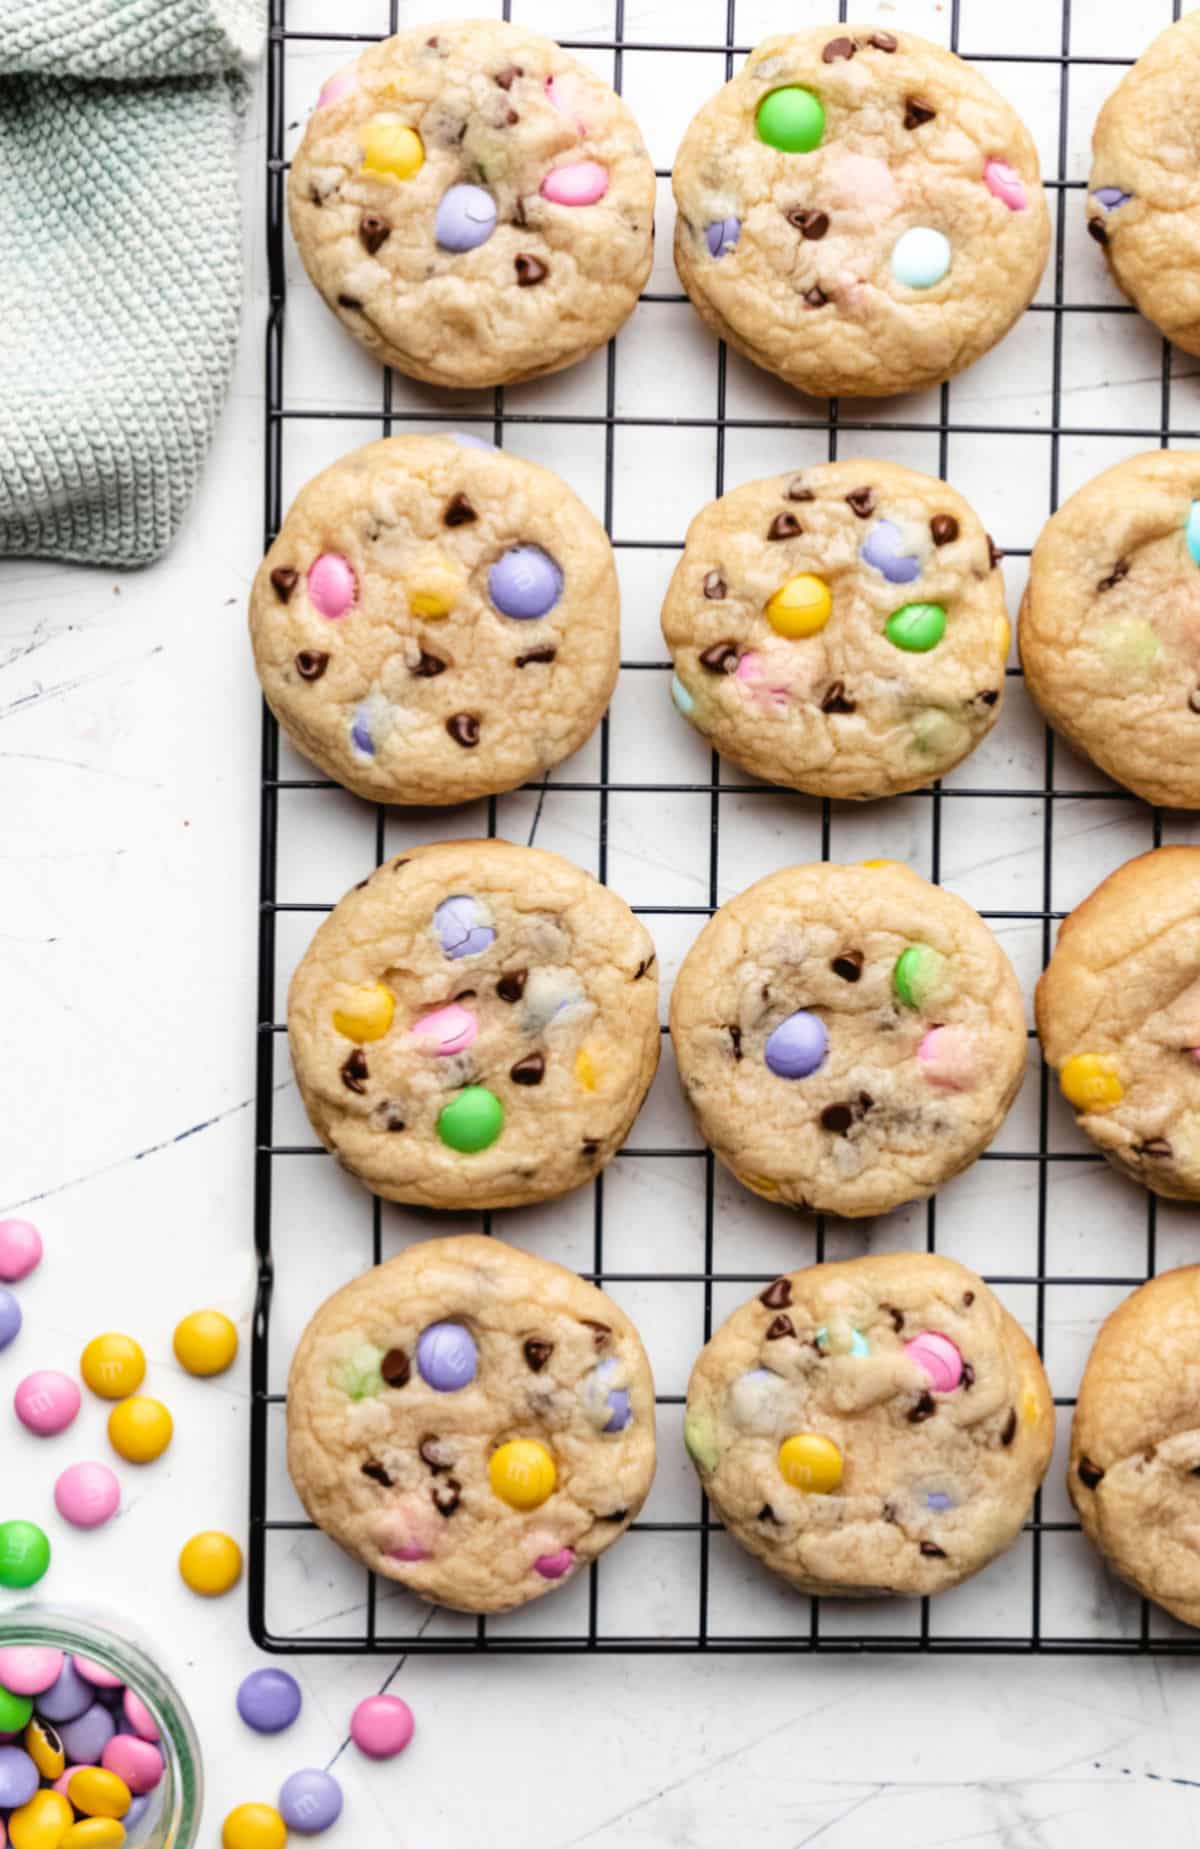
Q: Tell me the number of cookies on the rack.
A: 12